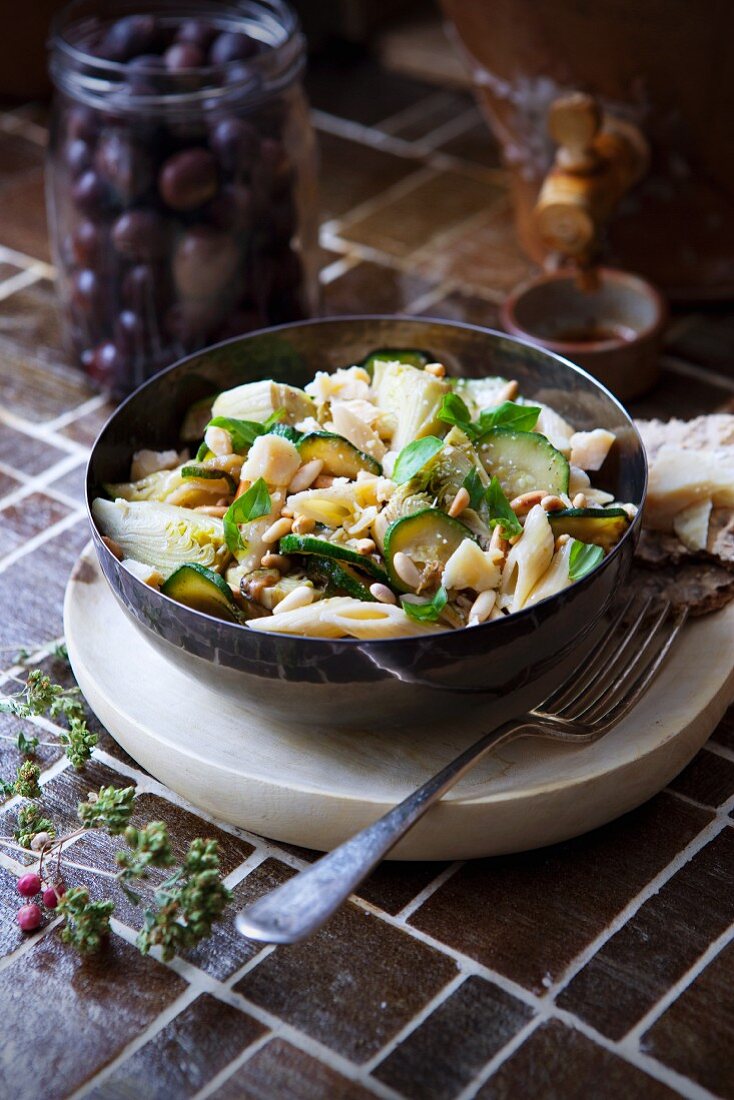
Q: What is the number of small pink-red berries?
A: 3